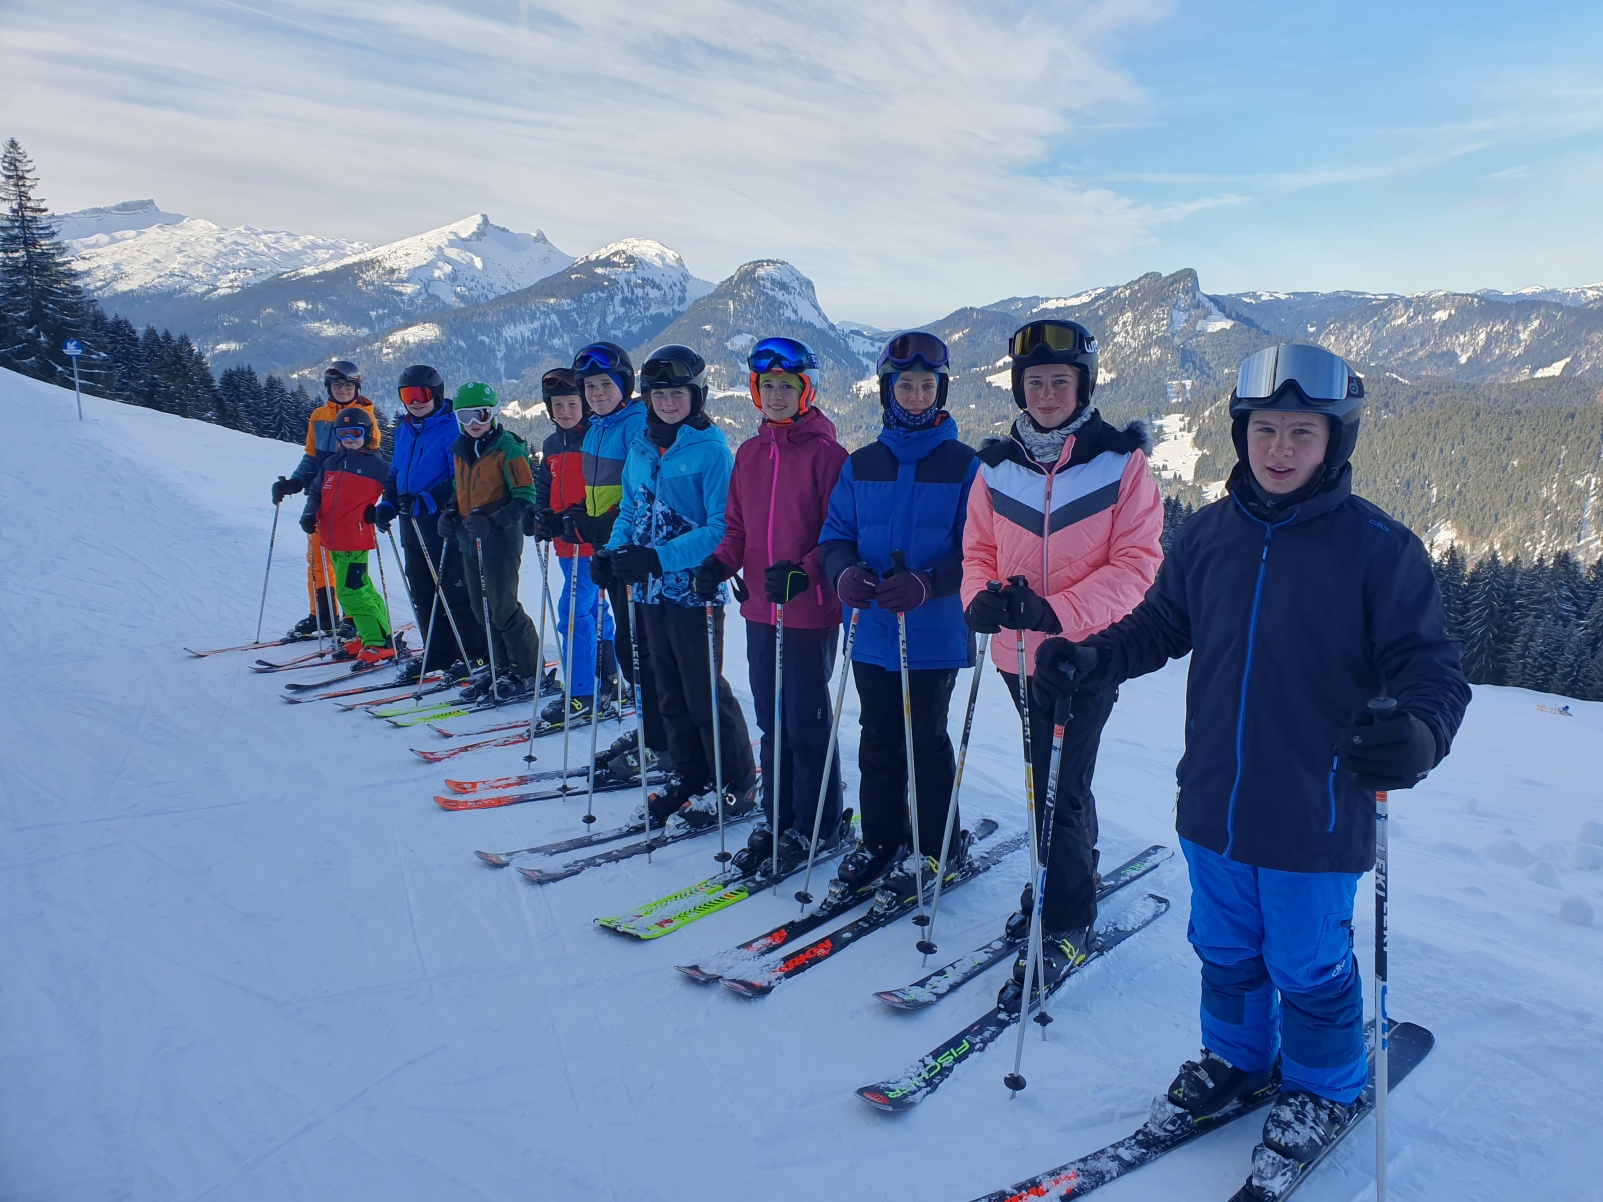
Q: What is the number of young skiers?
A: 11